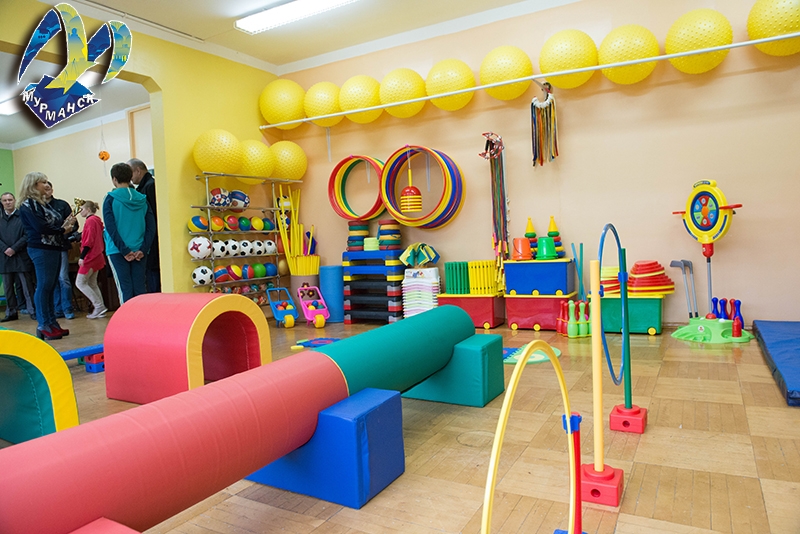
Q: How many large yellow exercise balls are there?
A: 13